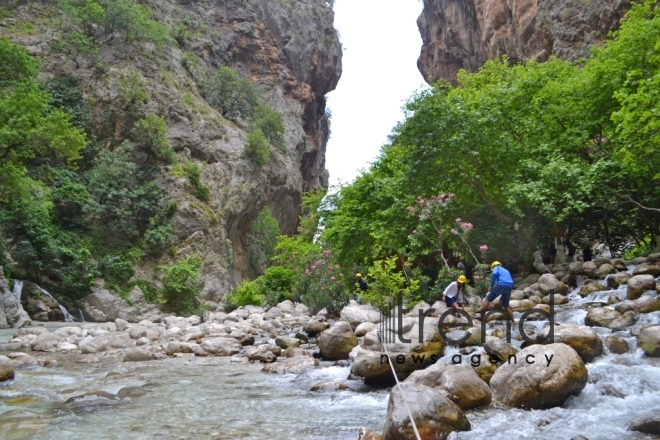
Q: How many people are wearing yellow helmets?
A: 3